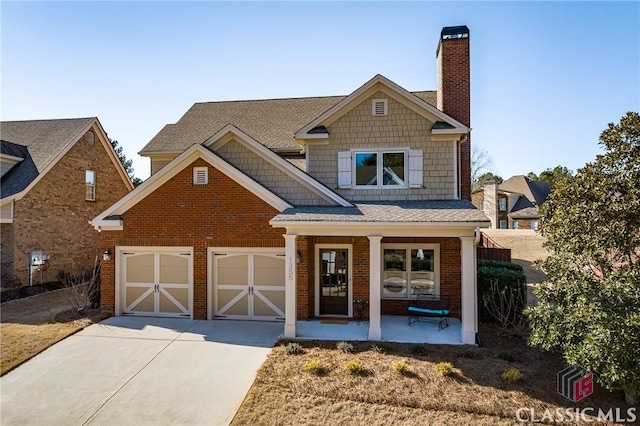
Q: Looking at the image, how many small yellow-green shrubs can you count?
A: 5